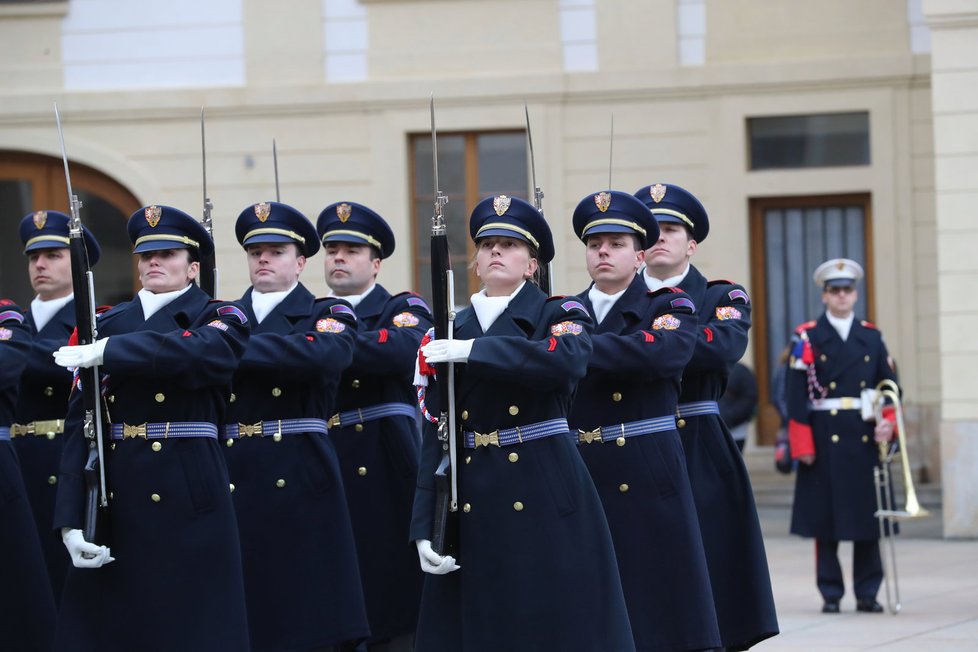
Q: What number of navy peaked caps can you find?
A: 7